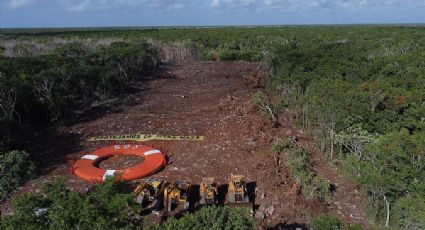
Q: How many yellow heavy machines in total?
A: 4